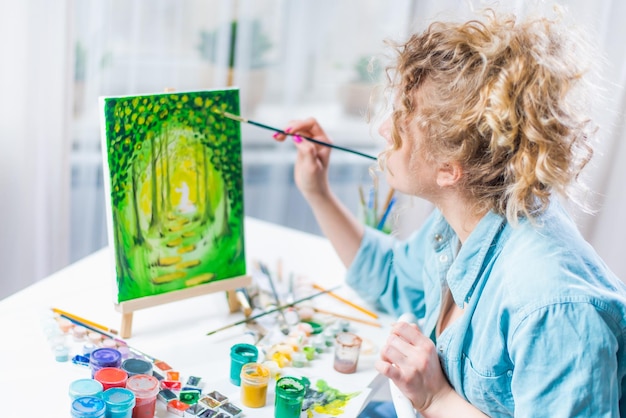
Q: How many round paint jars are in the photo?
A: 11